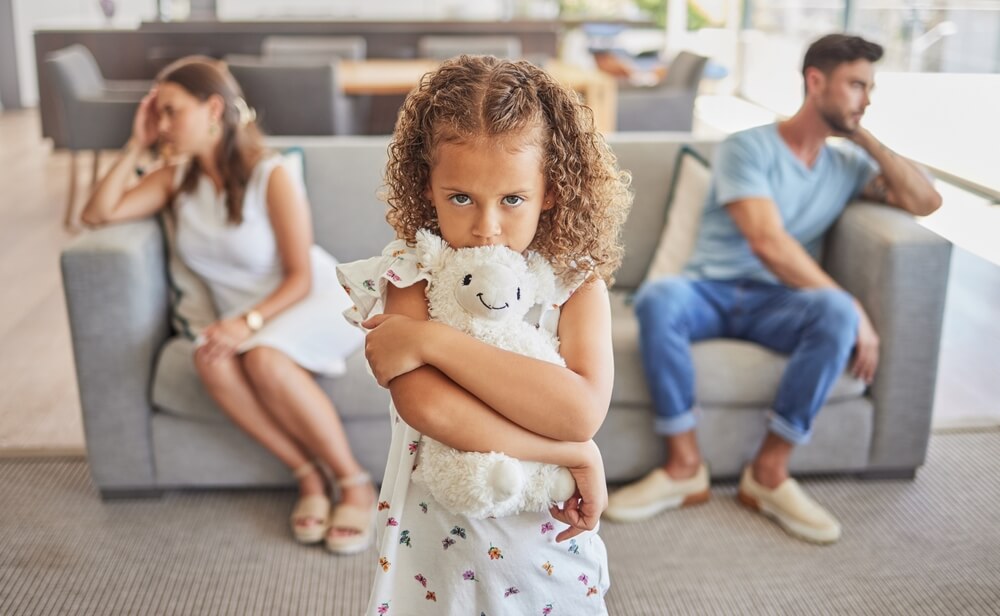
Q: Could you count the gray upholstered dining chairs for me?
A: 5